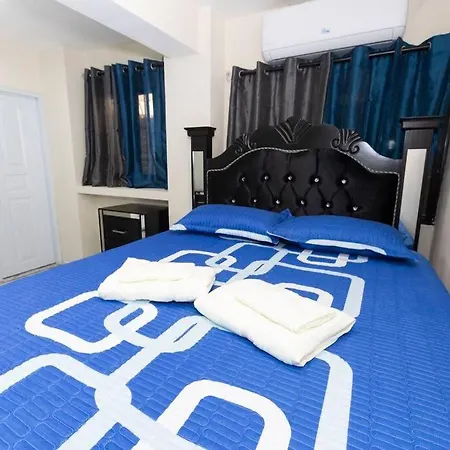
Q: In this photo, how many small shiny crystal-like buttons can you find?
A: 11